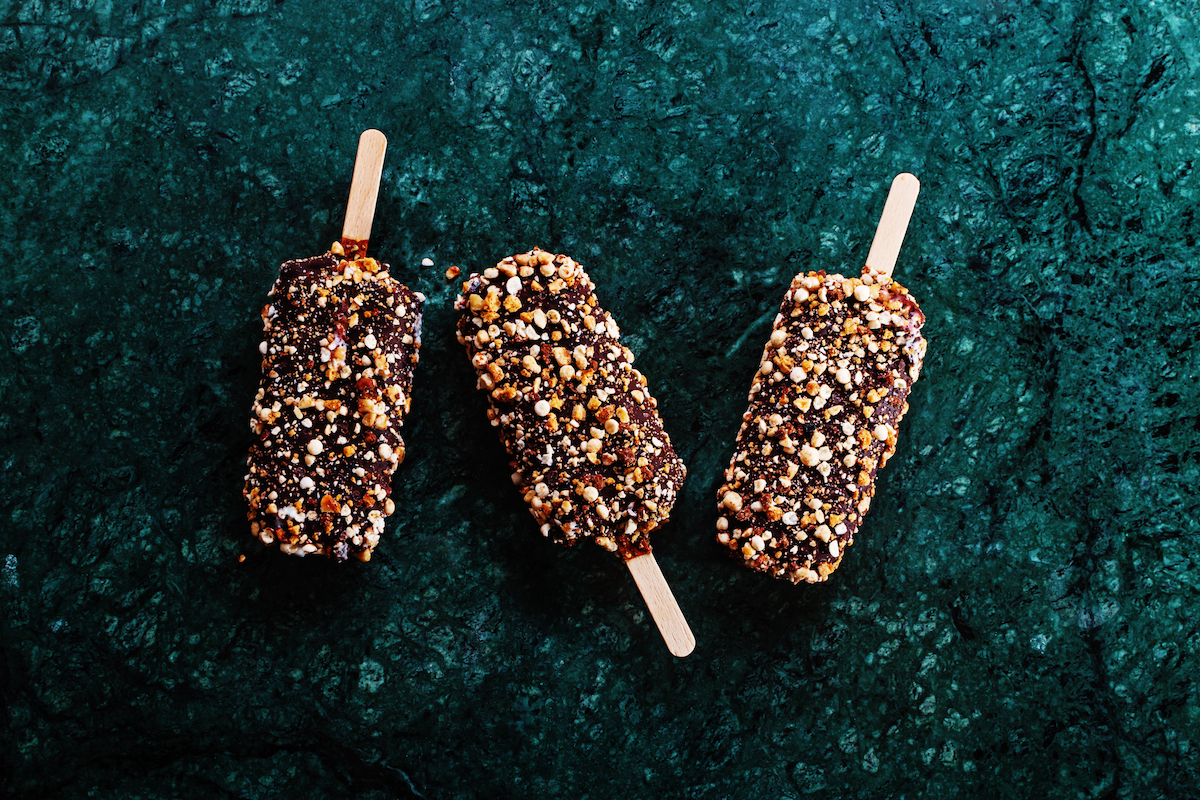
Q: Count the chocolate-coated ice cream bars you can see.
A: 3